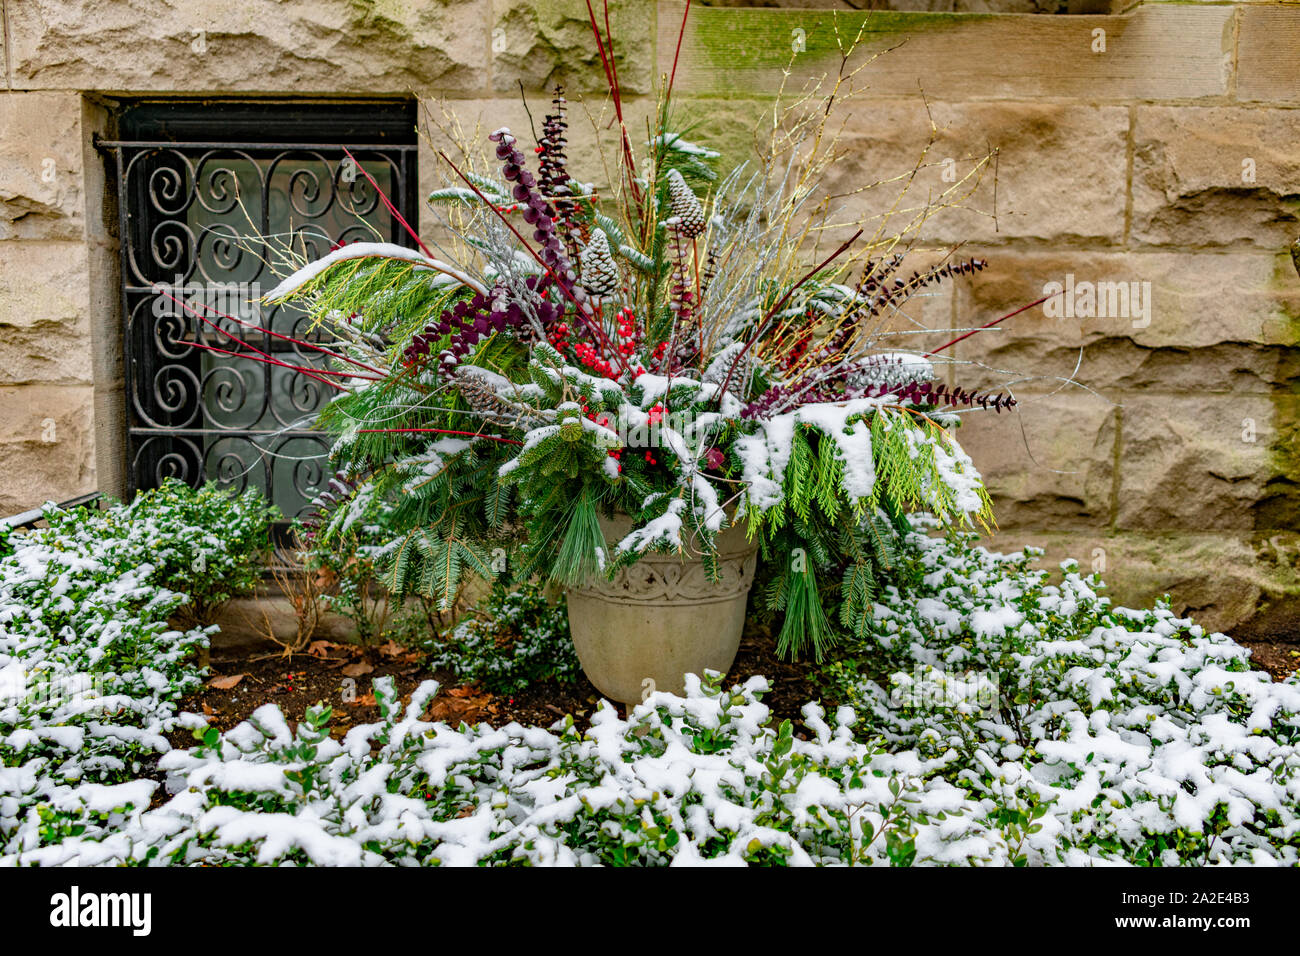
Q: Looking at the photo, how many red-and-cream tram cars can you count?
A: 0